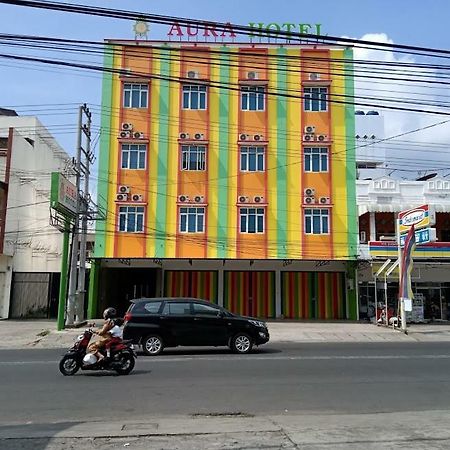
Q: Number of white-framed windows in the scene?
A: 12